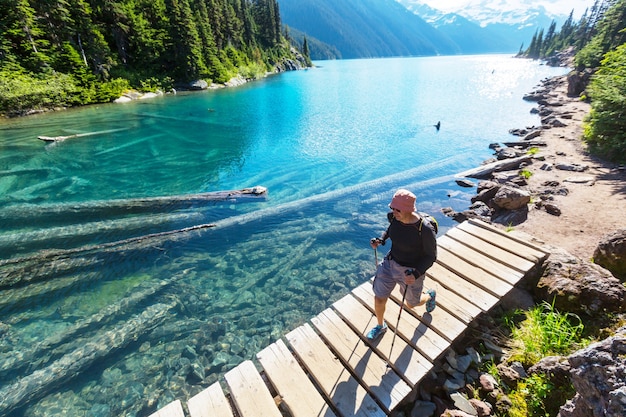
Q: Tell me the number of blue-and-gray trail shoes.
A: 2